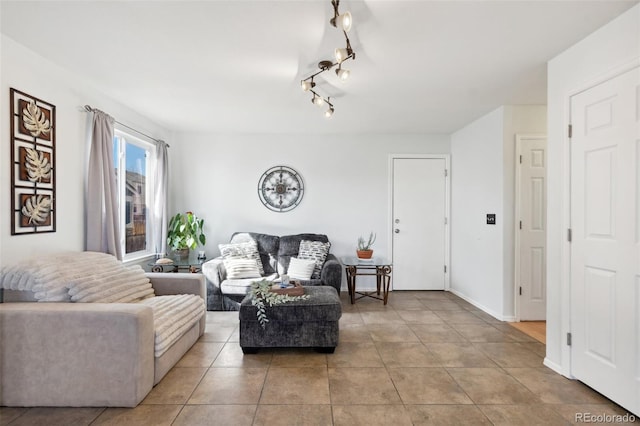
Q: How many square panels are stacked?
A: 3